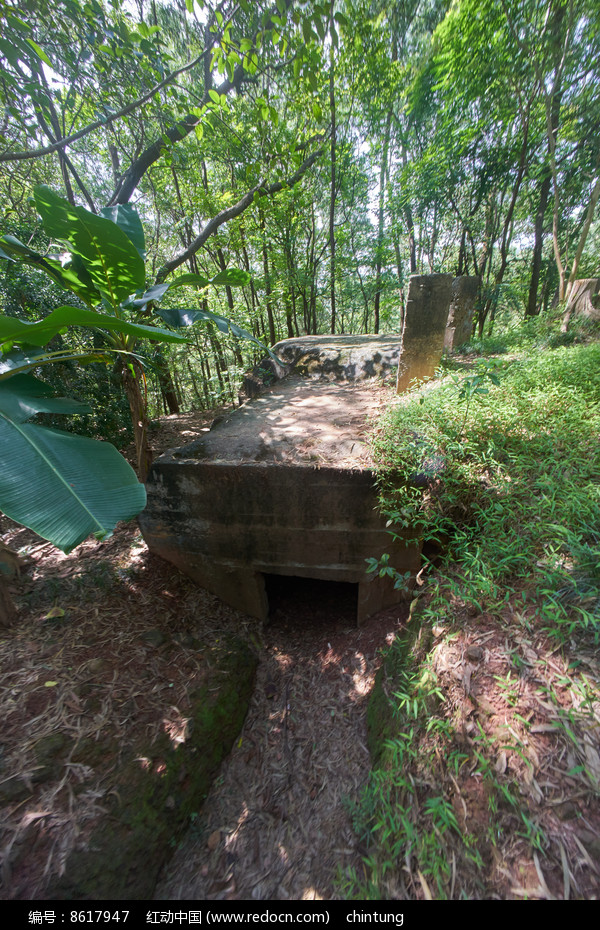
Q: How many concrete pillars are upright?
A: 2